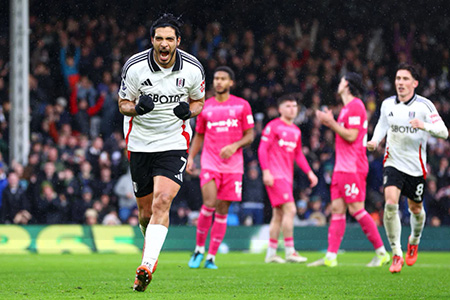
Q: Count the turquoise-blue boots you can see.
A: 2